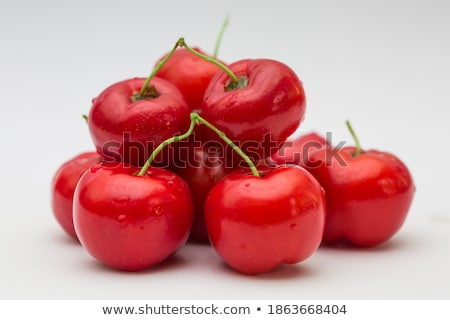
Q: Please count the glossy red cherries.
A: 9